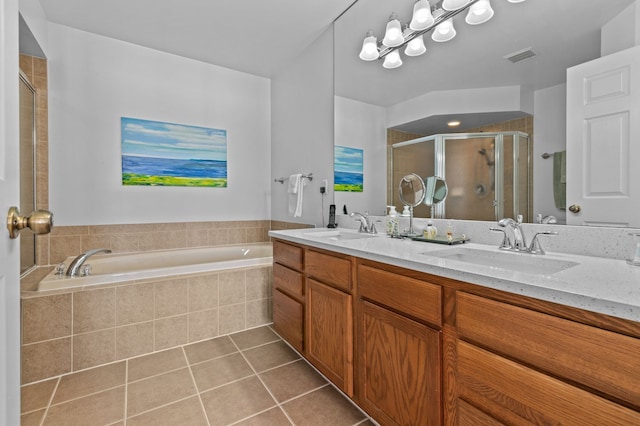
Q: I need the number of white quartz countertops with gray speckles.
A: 1